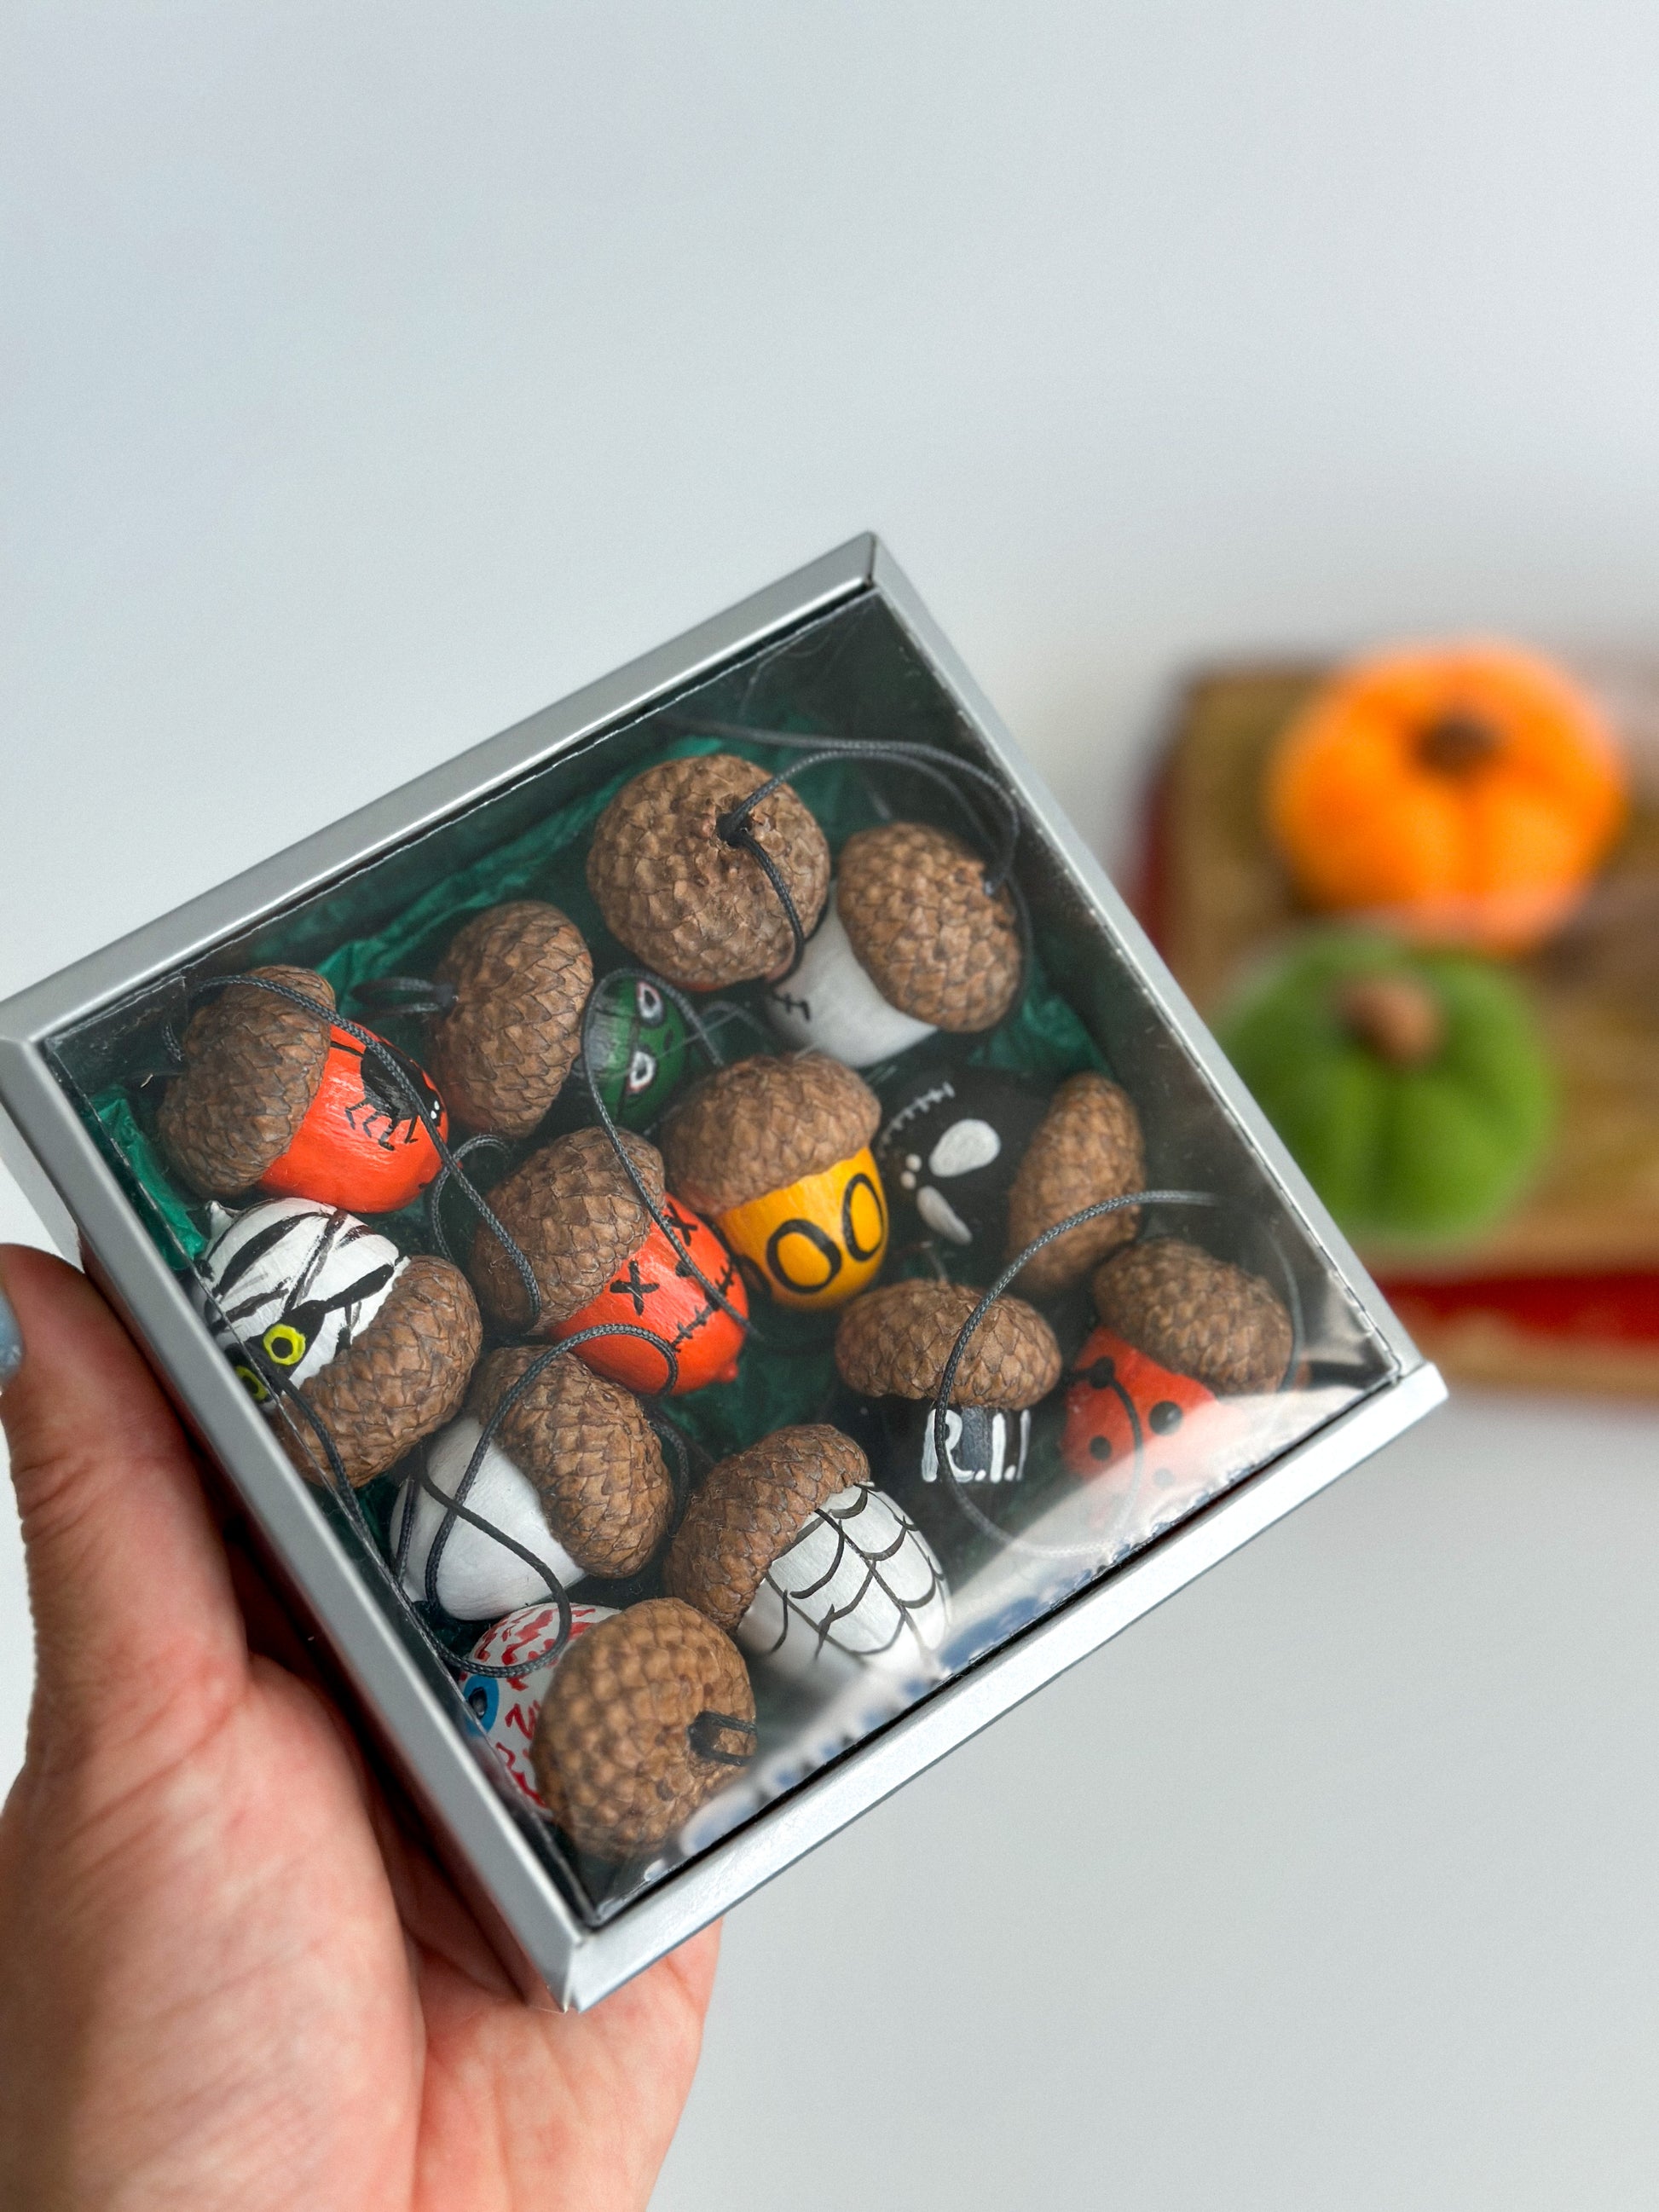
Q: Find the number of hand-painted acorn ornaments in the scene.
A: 13